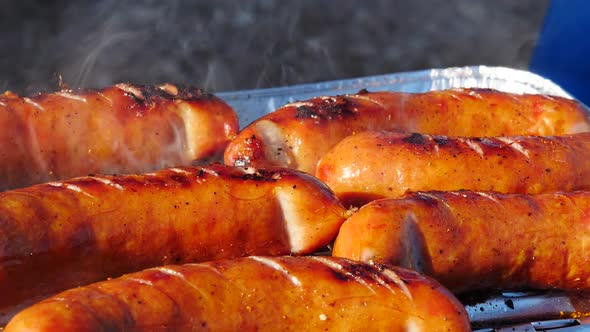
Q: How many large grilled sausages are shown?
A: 6